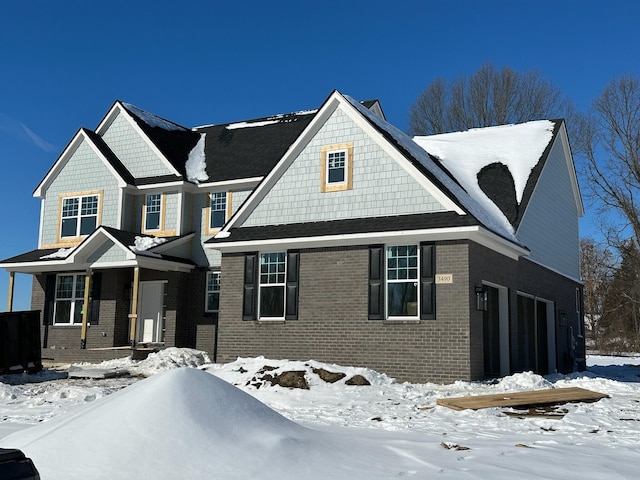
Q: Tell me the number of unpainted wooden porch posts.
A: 3